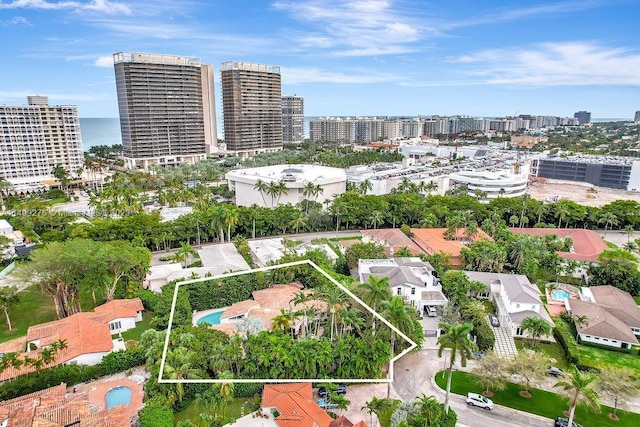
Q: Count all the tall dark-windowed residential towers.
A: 2